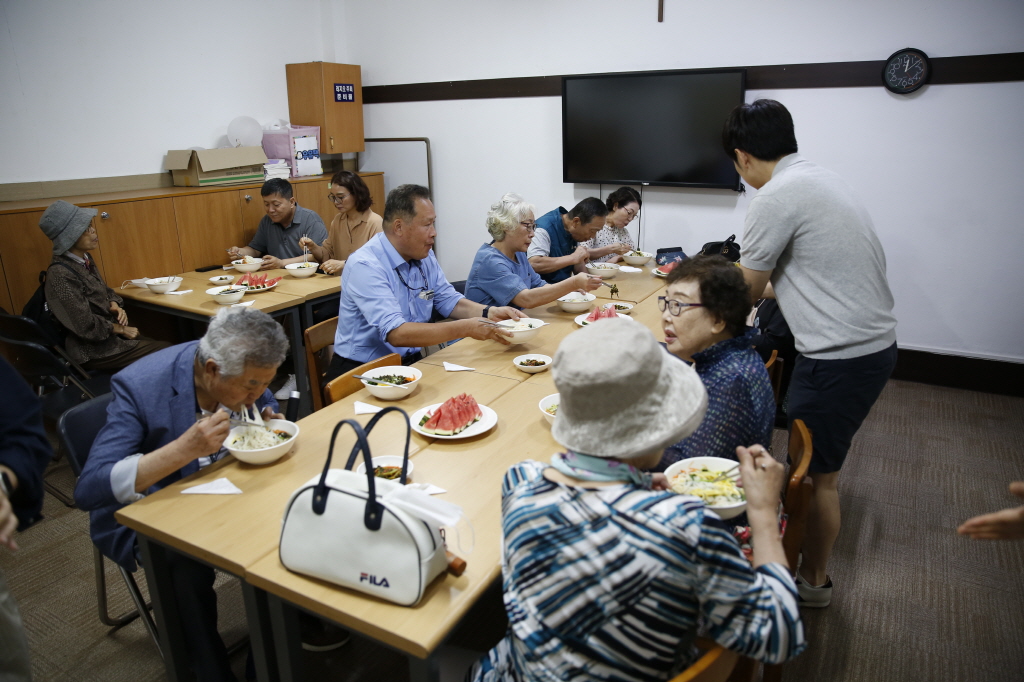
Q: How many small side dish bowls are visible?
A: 4